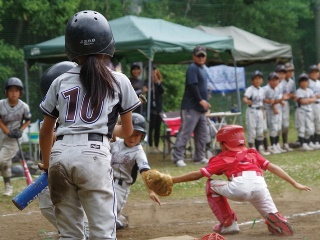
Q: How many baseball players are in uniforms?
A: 11